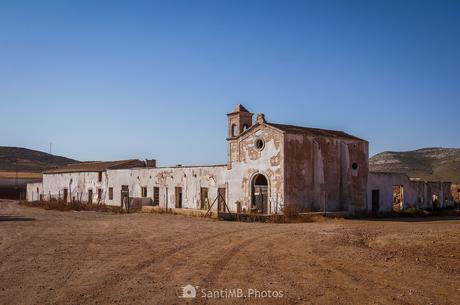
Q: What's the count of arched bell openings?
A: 2